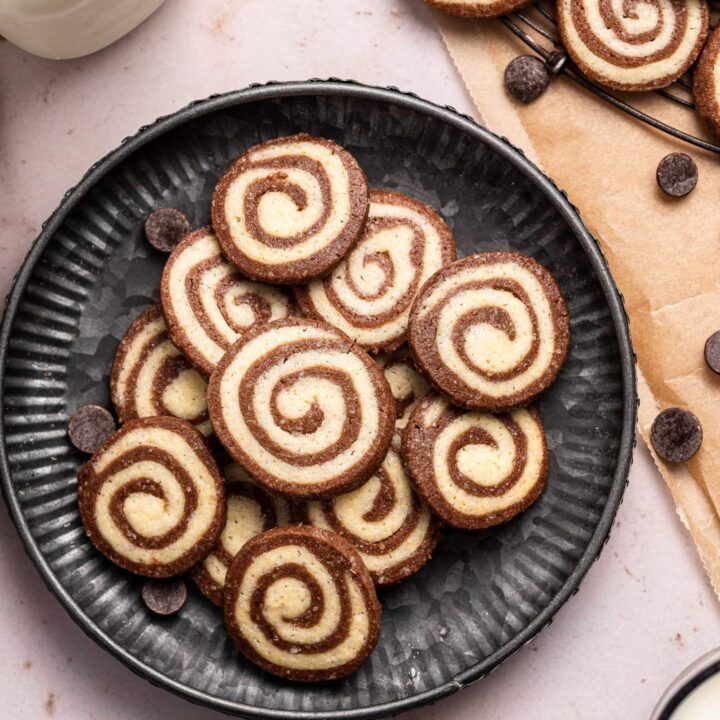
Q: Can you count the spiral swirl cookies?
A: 15